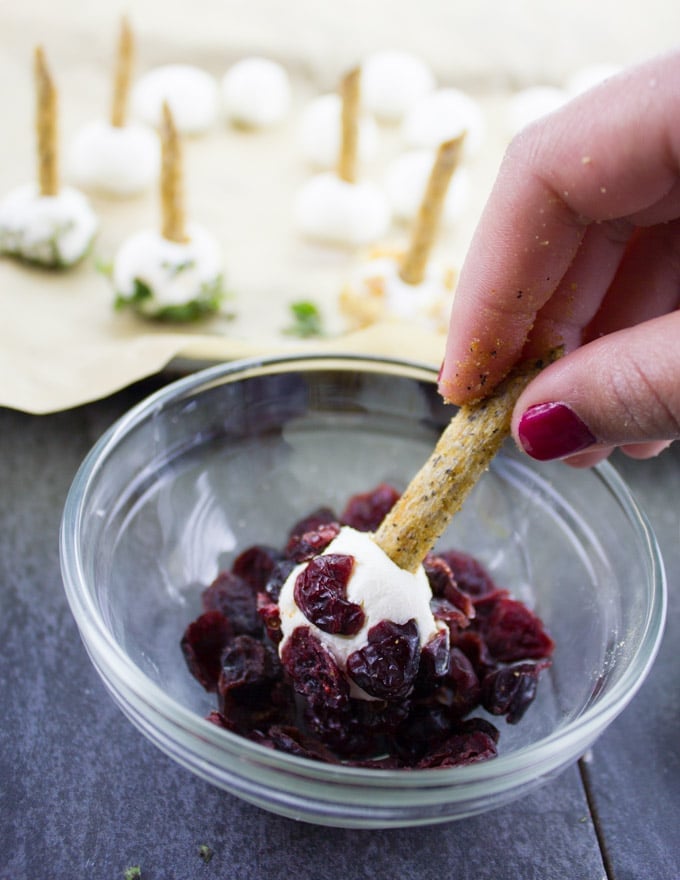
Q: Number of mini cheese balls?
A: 14